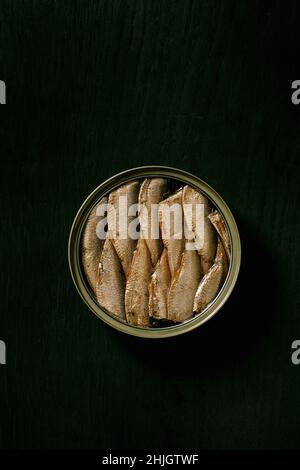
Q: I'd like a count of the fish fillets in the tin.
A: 11